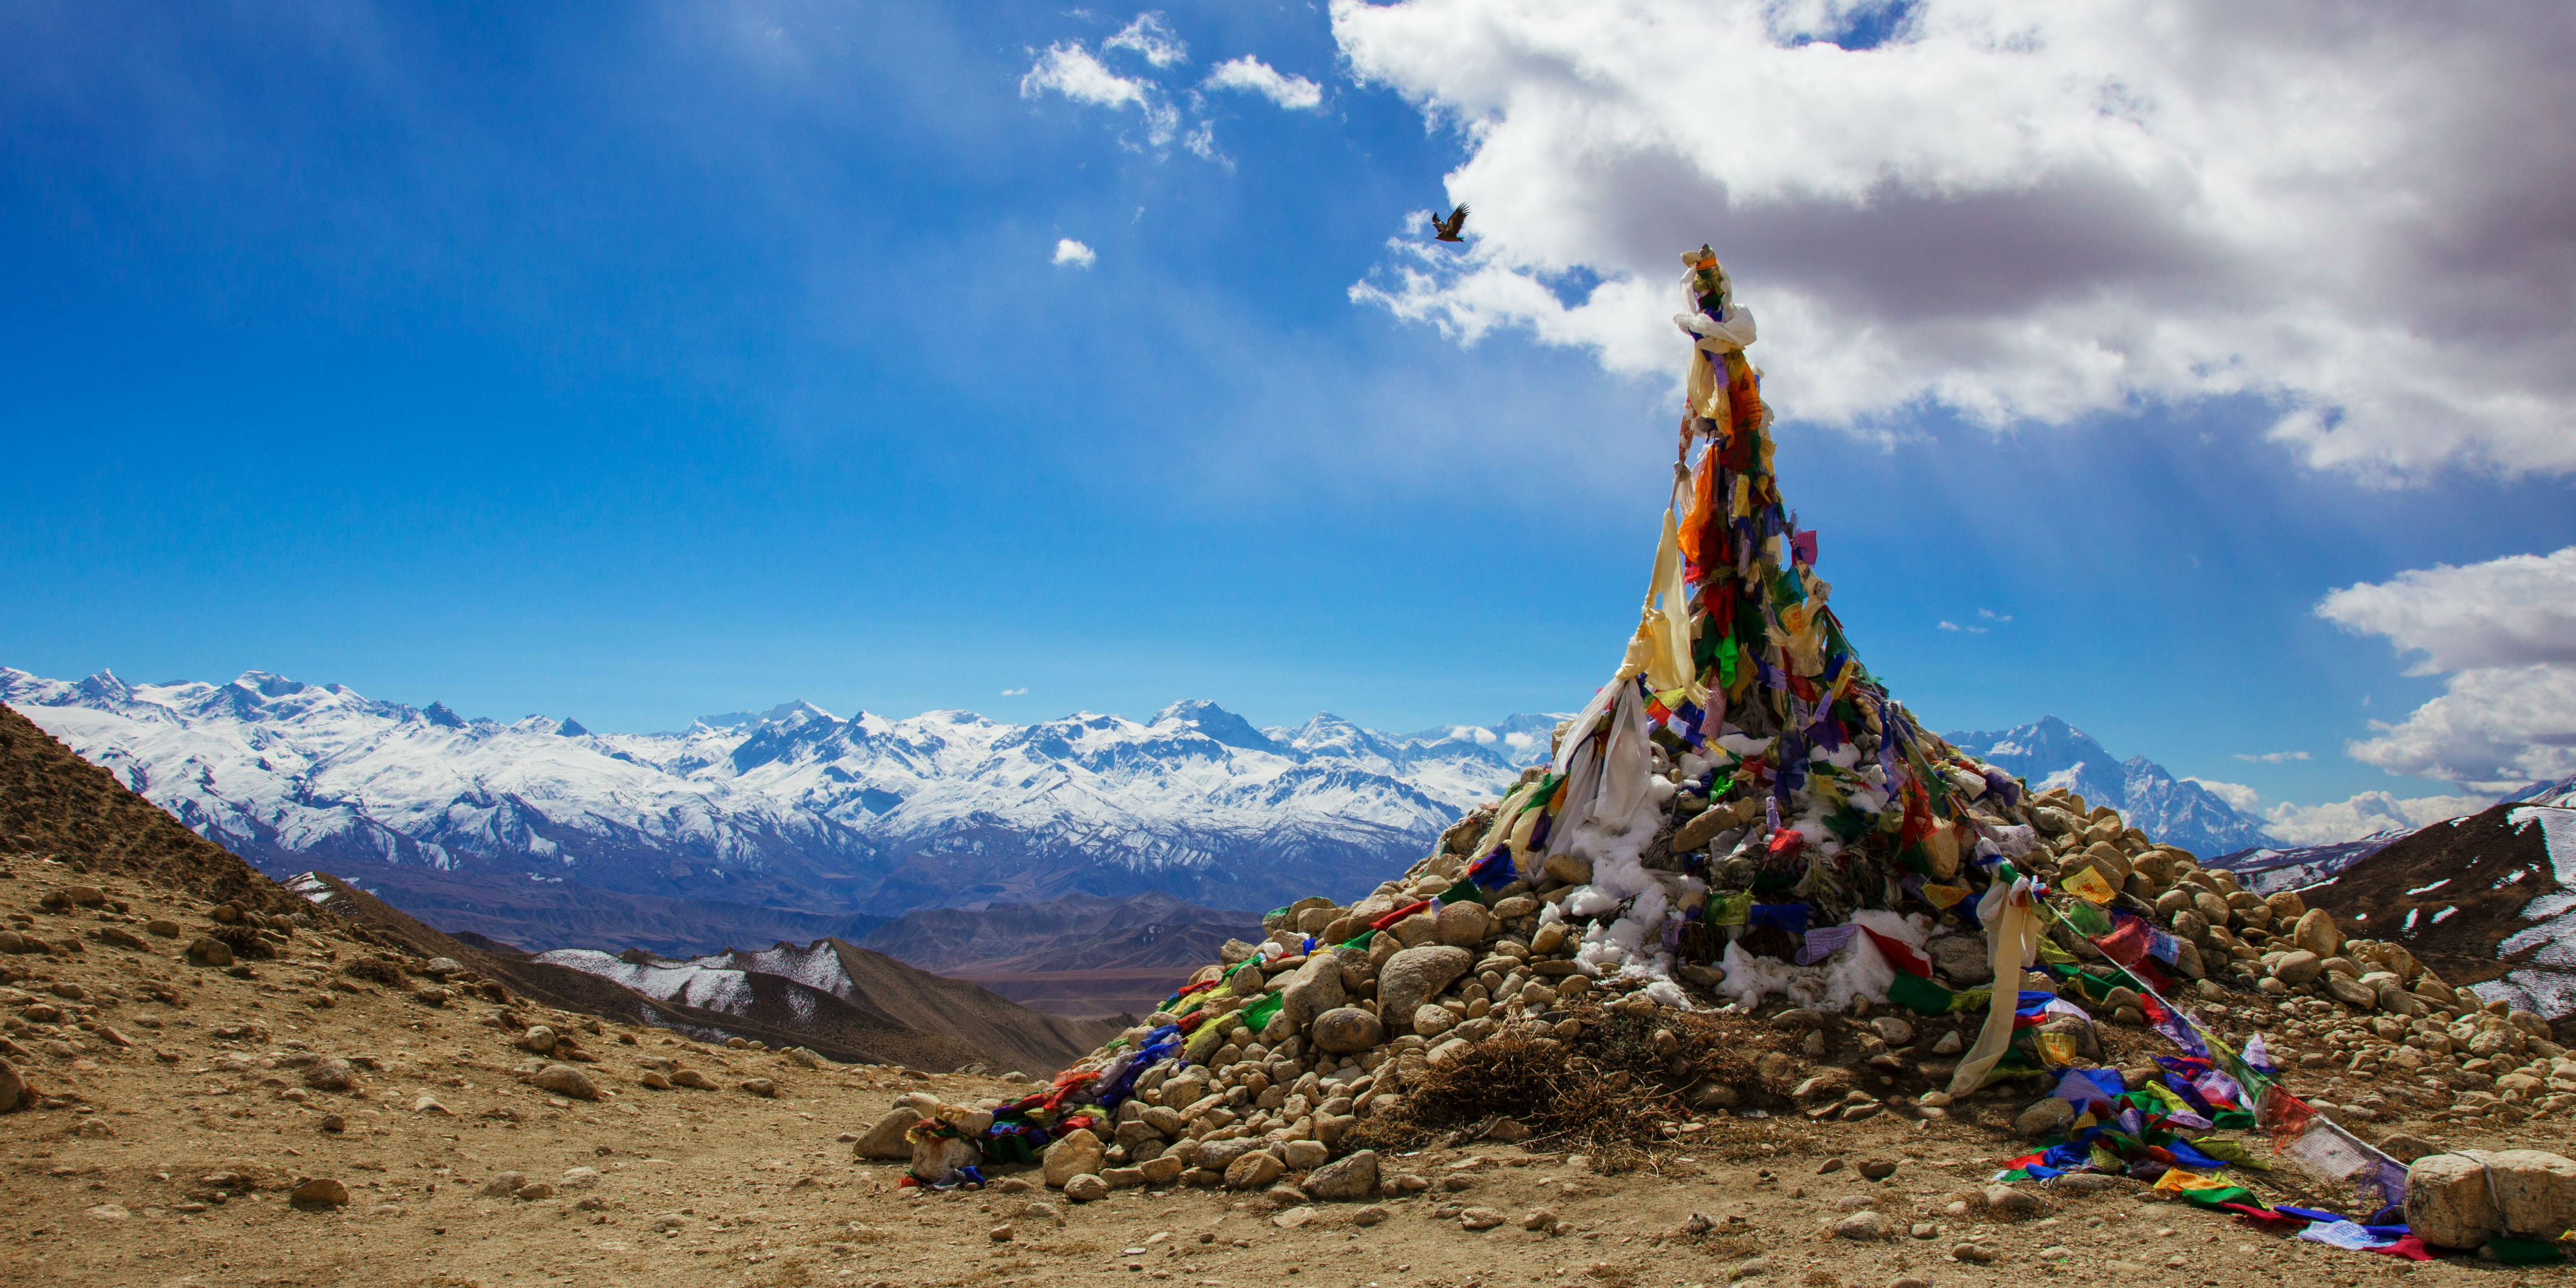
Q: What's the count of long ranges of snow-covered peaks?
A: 1